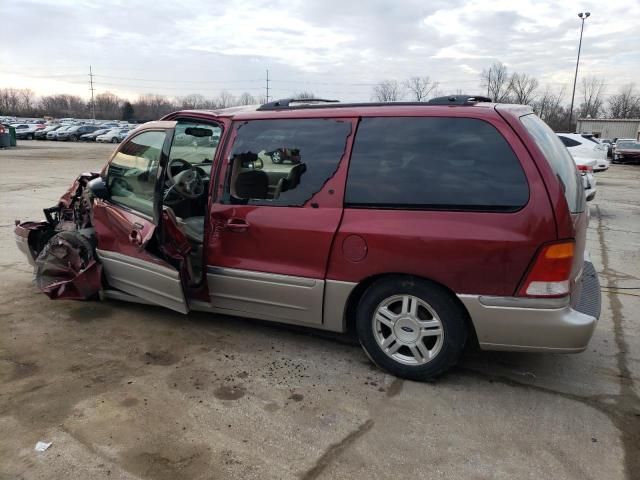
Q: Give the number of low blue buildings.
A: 0